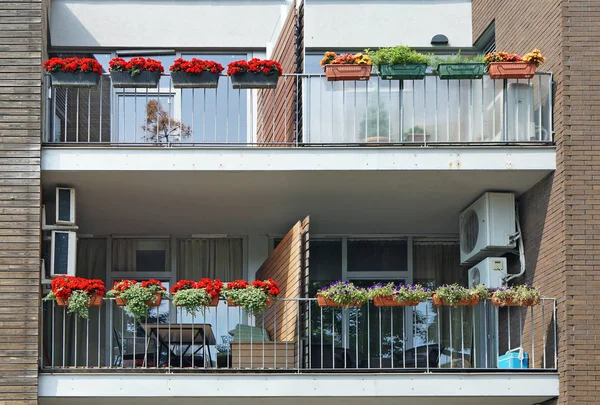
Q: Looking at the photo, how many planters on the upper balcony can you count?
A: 8